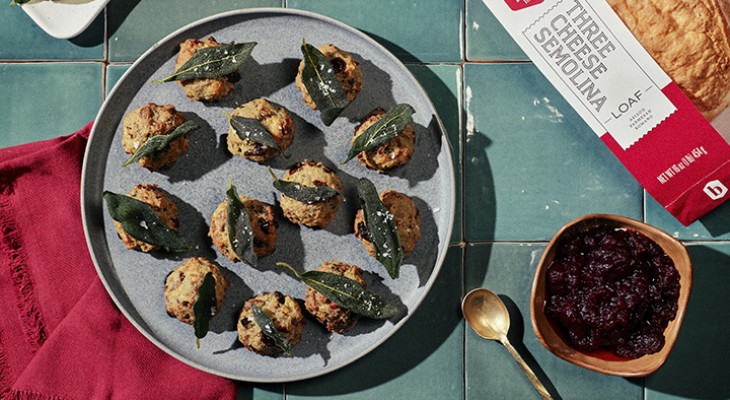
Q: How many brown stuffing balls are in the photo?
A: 12